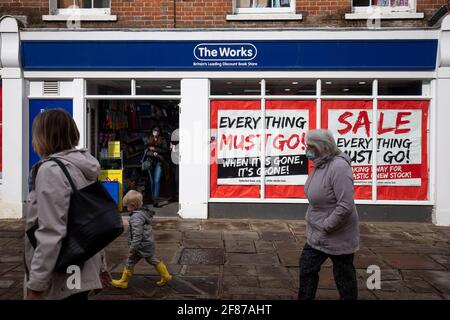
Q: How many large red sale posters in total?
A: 2